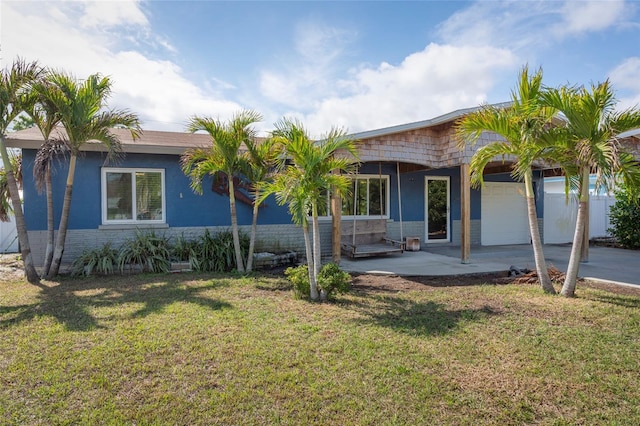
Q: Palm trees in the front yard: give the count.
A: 9